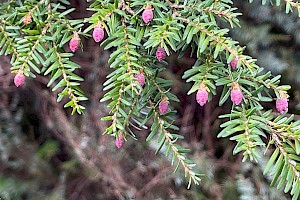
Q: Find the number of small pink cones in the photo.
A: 12